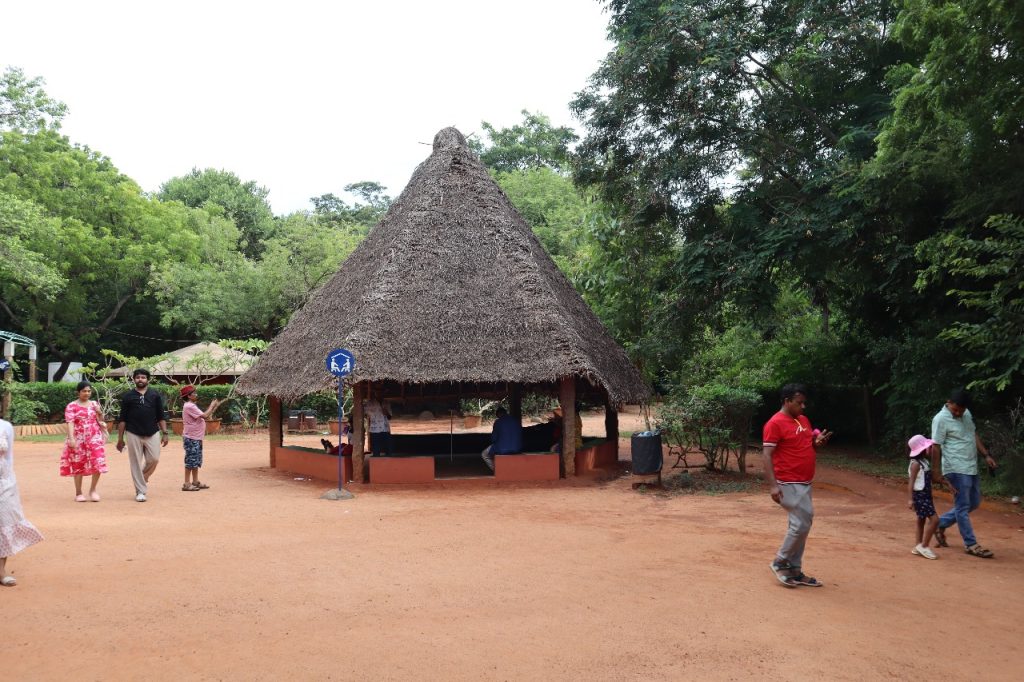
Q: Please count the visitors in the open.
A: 7